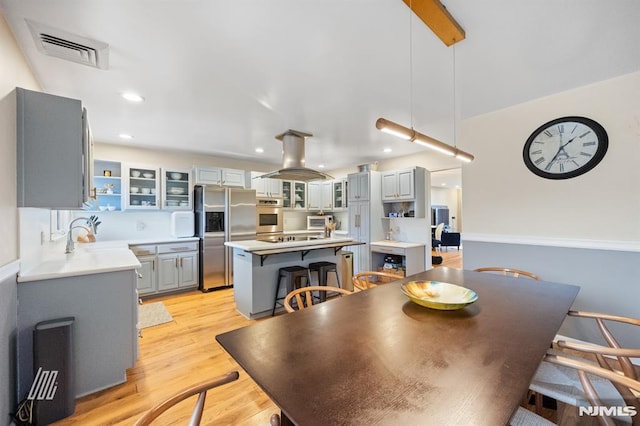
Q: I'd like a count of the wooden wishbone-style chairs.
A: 6